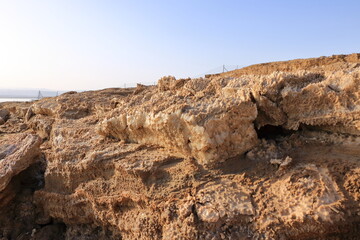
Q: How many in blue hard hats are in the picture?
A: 0